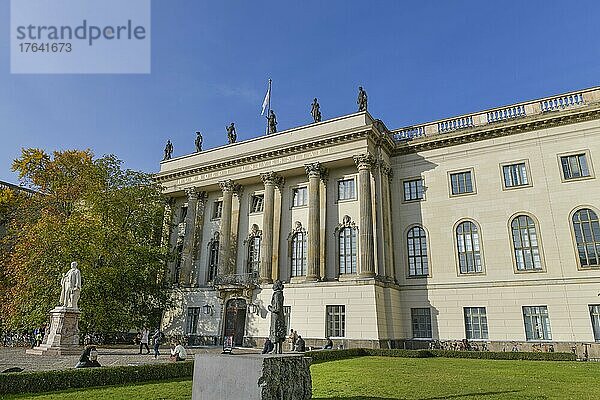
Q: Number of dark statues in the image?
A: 7